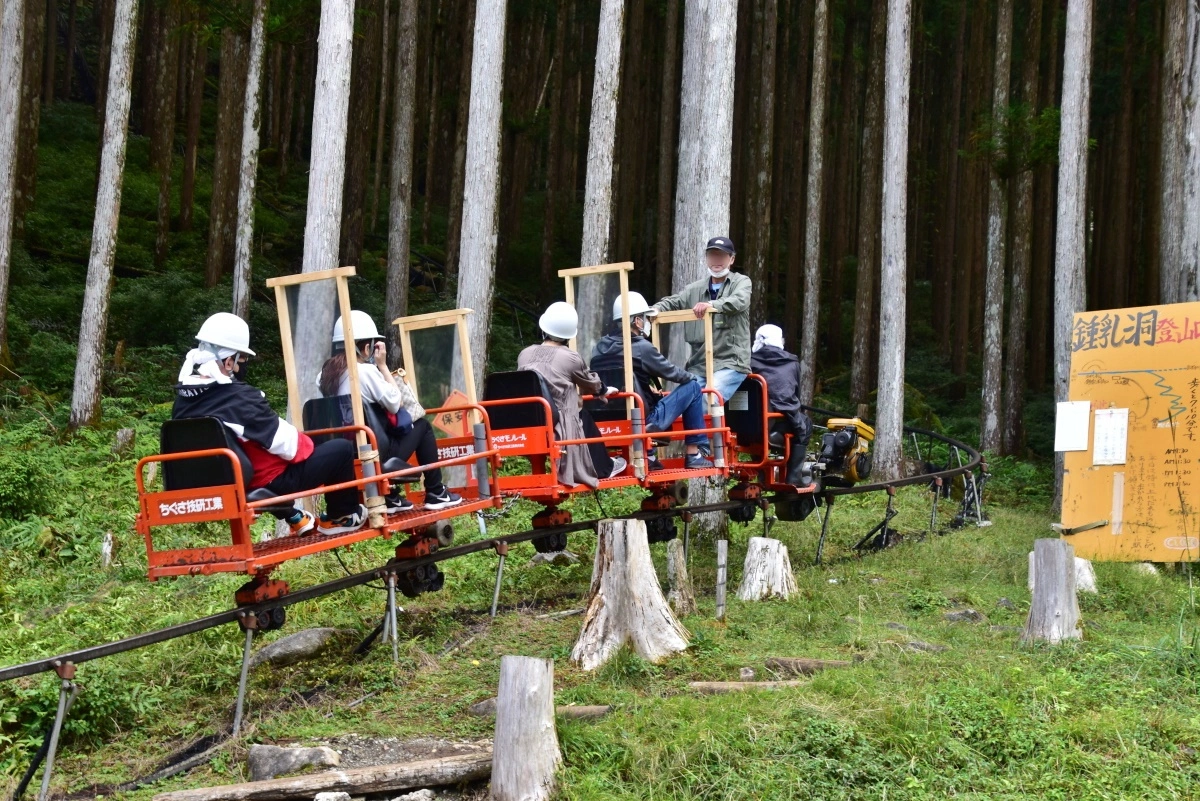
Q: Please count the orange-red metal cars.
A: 3